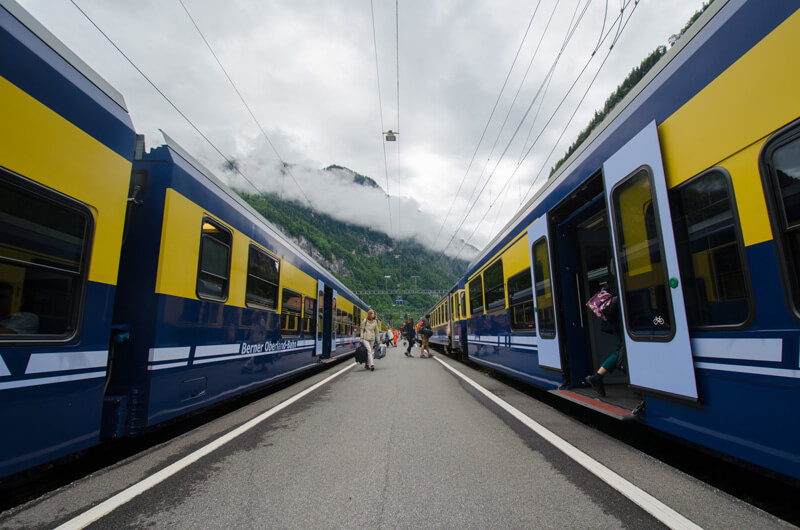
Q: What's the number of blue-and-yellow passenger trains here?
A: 2